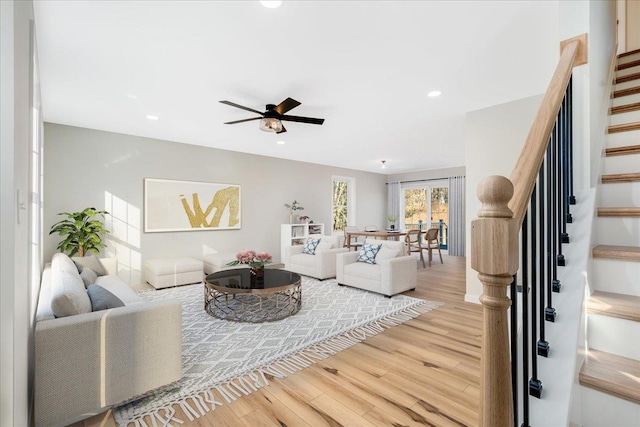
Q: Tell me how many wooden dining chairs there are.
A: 4